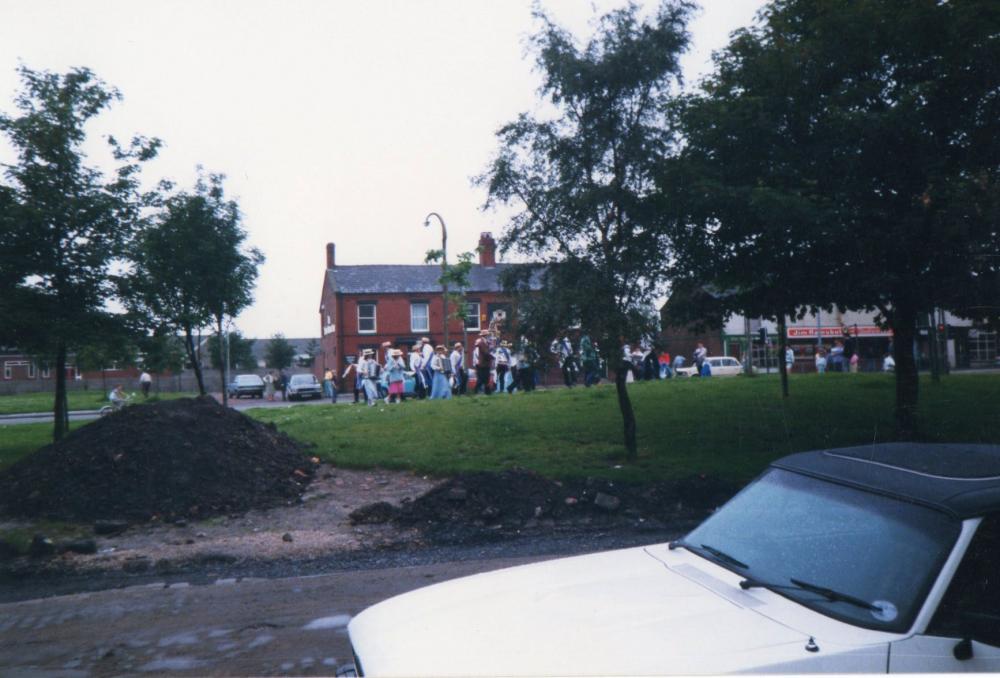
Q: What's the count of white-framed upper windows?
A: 3